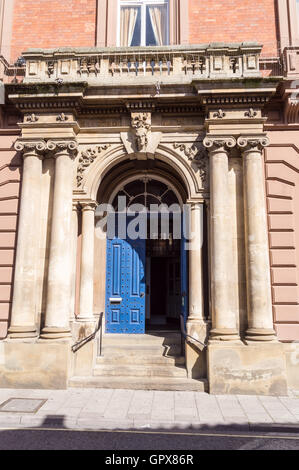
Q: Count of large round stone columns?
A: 4